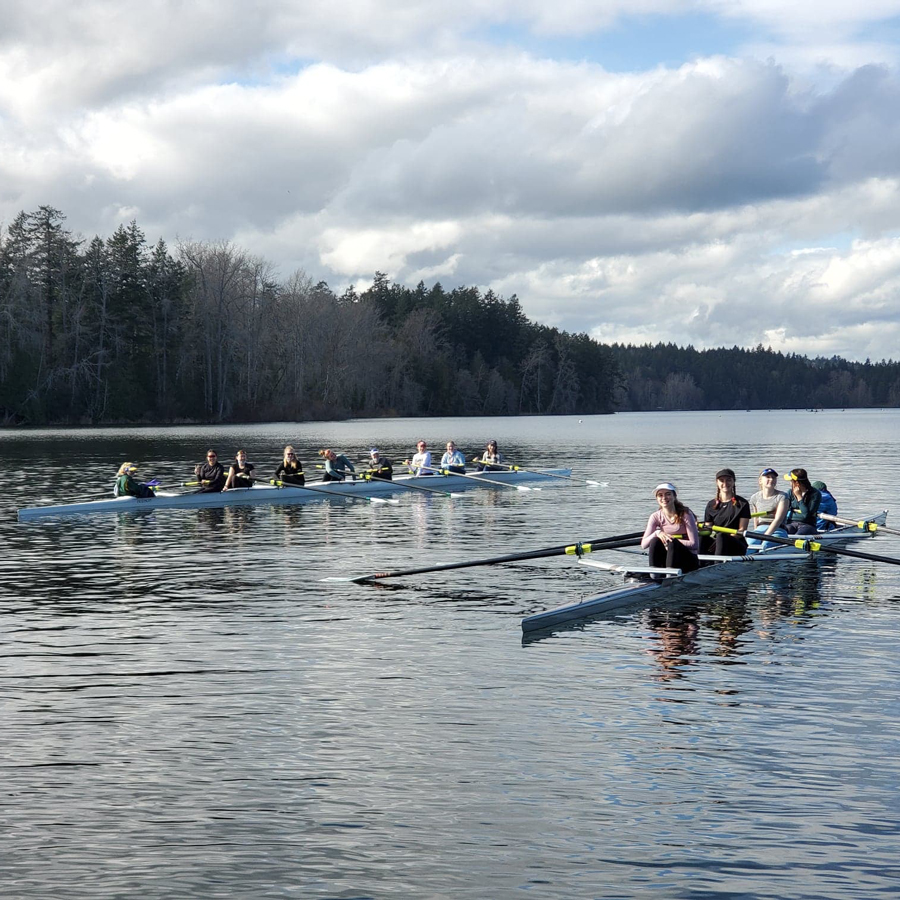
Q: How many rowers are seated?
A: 14